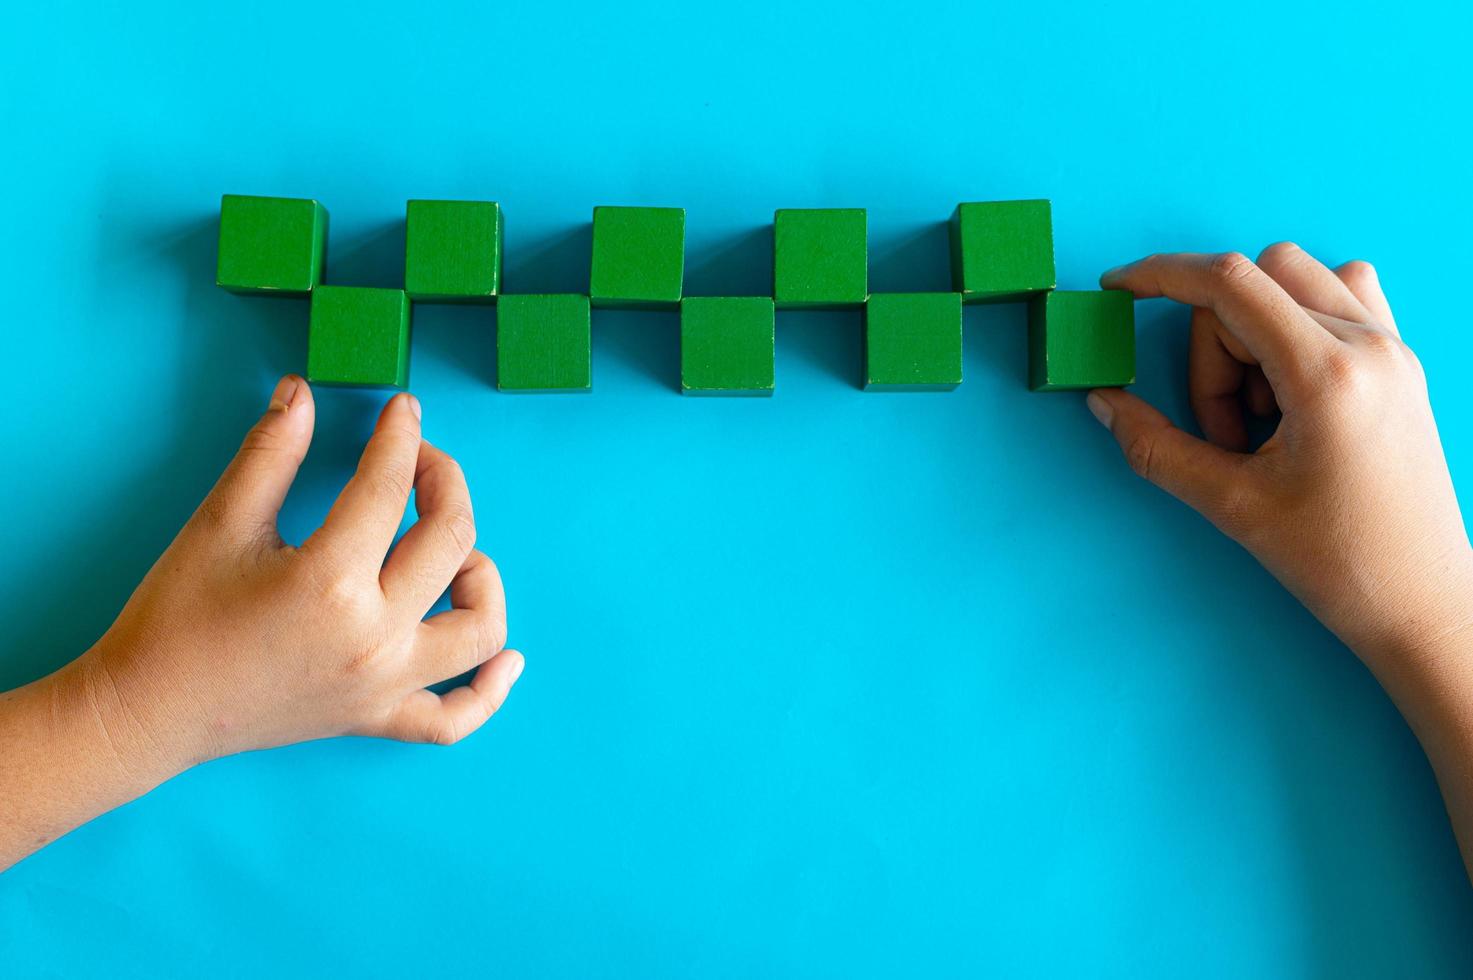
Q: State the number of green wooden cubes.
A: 10